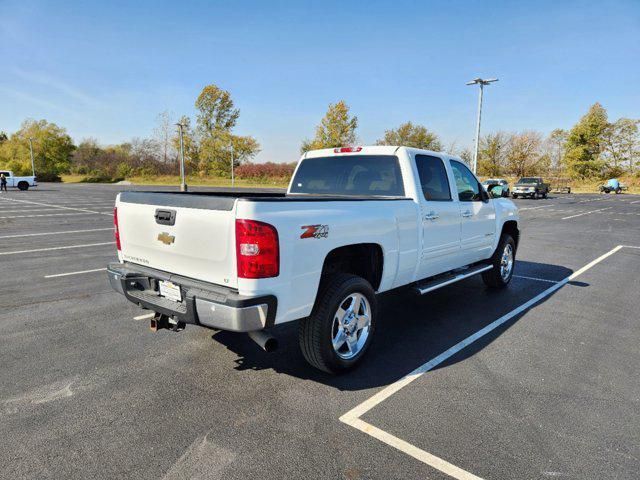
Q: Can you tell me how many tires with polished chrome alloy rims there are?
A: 2